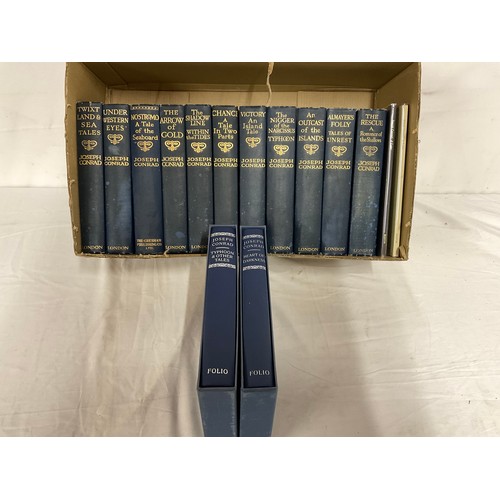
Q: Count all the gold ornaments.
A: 11